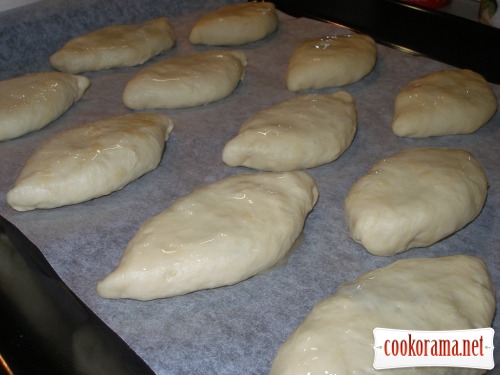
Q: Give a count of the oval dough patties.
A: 11